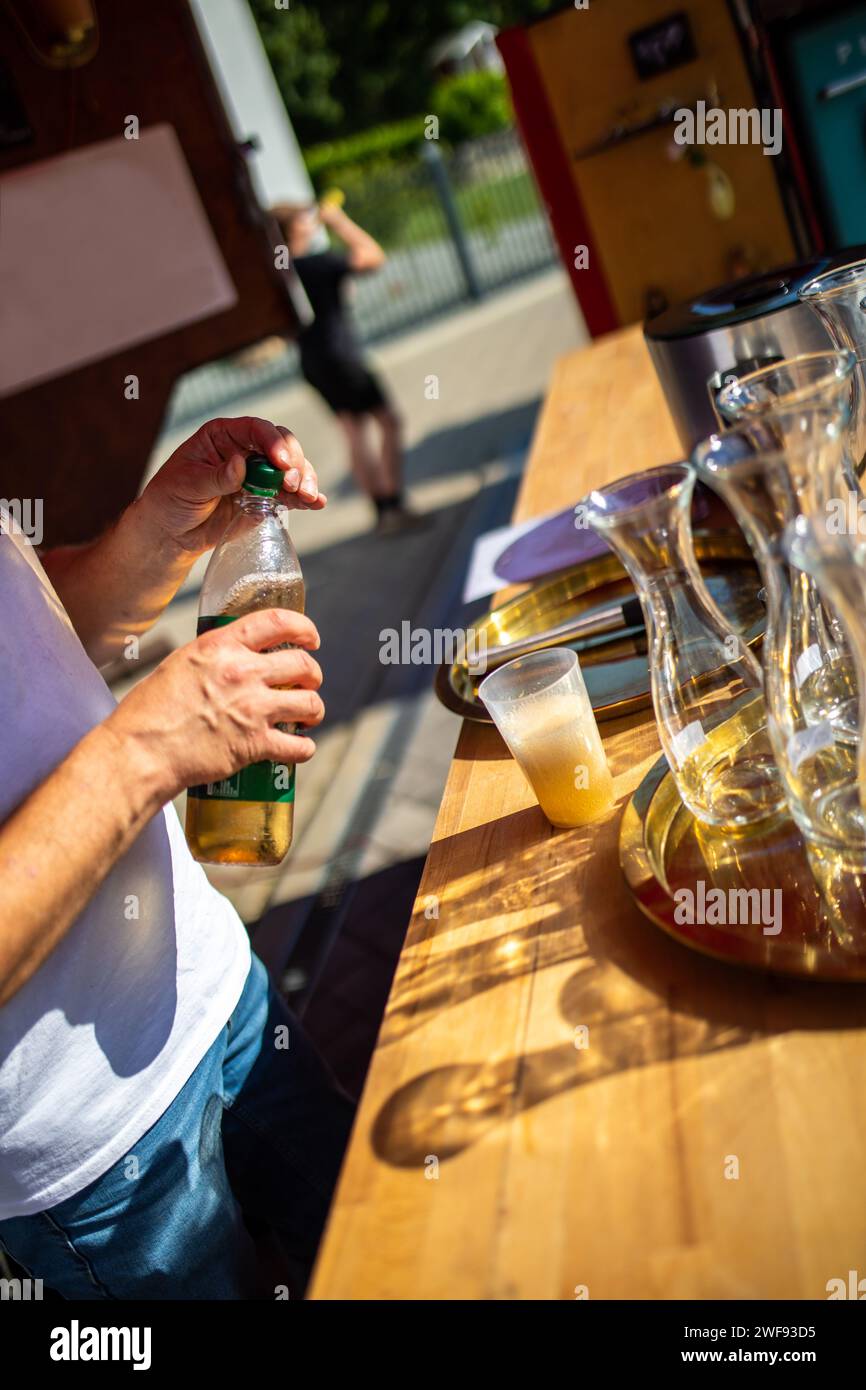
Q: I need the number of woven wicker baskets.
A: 0